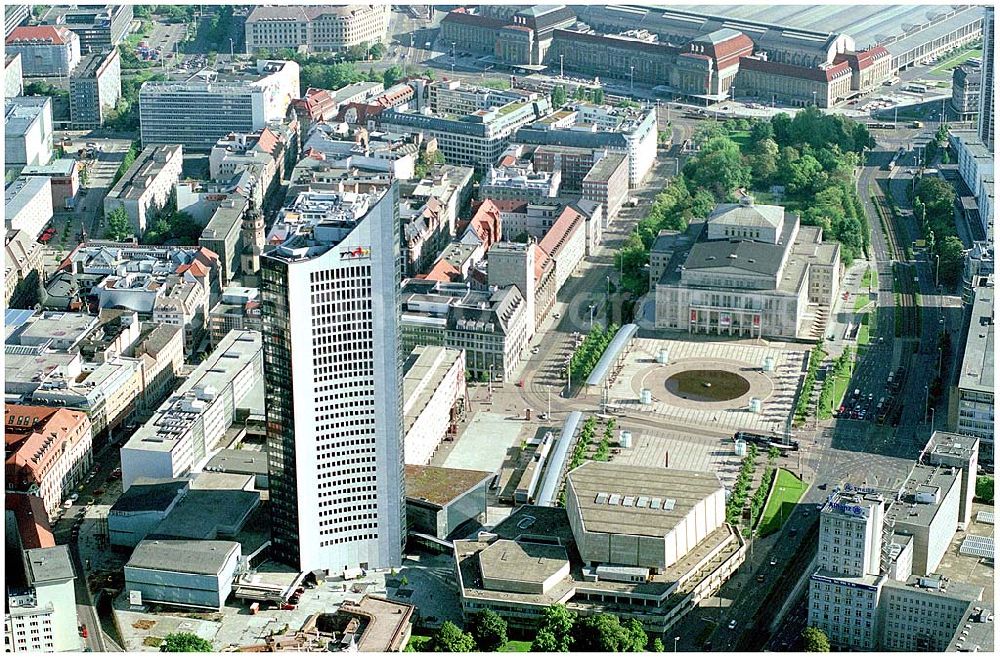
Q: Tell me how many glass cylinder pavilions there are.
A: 6